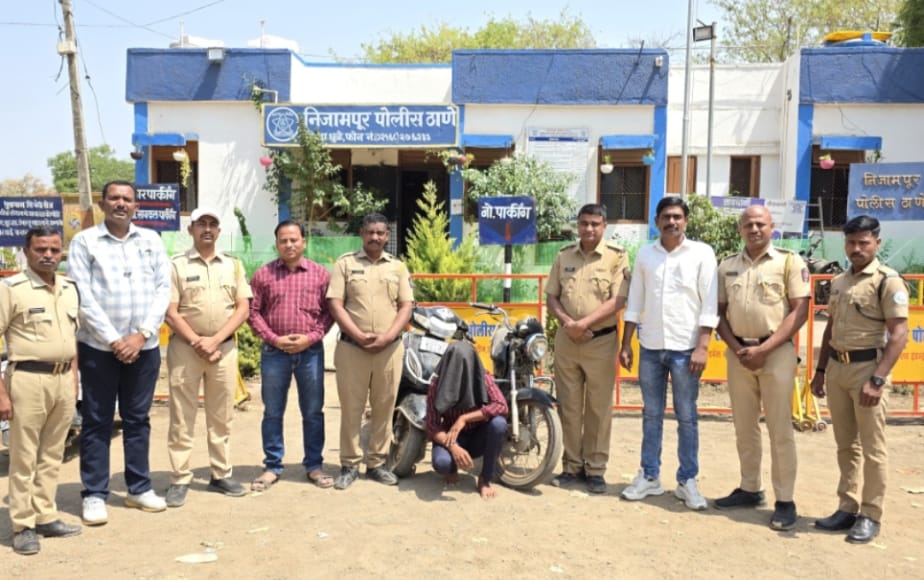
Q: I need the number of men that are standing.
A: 9